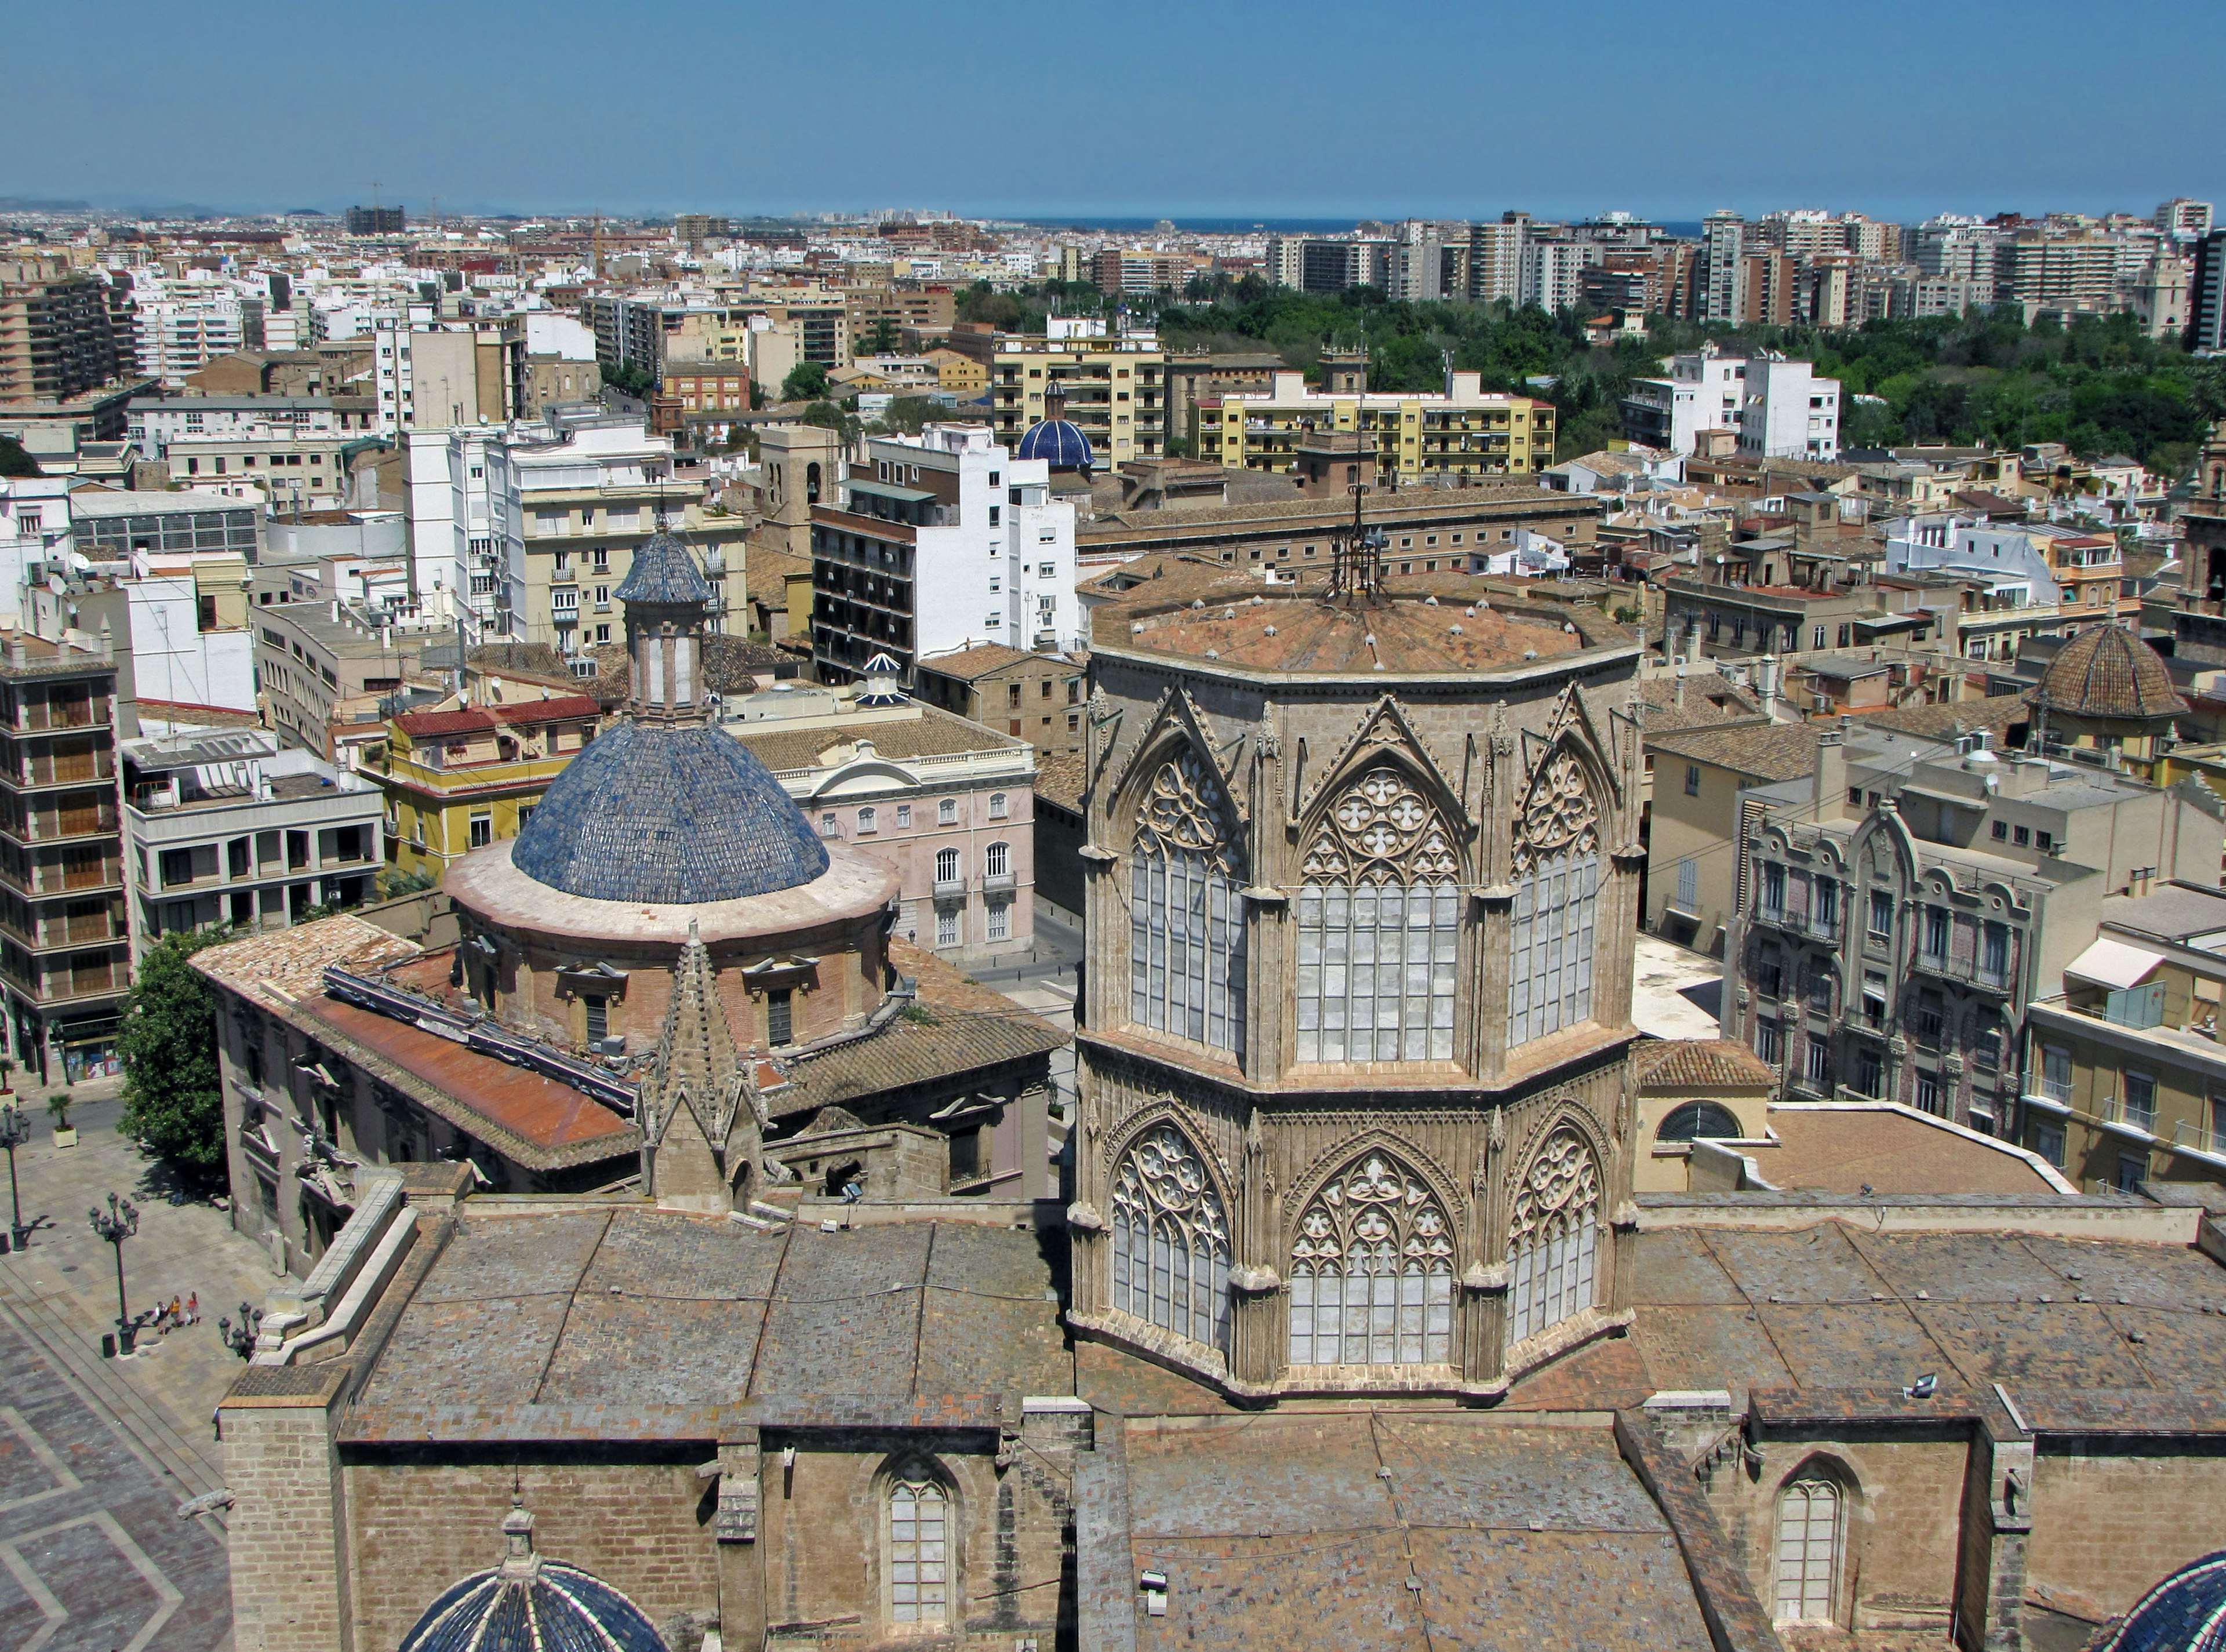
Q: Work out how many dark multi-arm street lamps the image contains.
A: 3